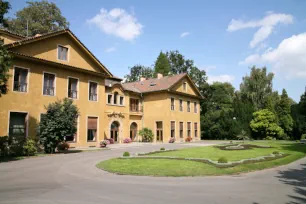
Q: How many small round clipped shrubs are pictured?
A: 4